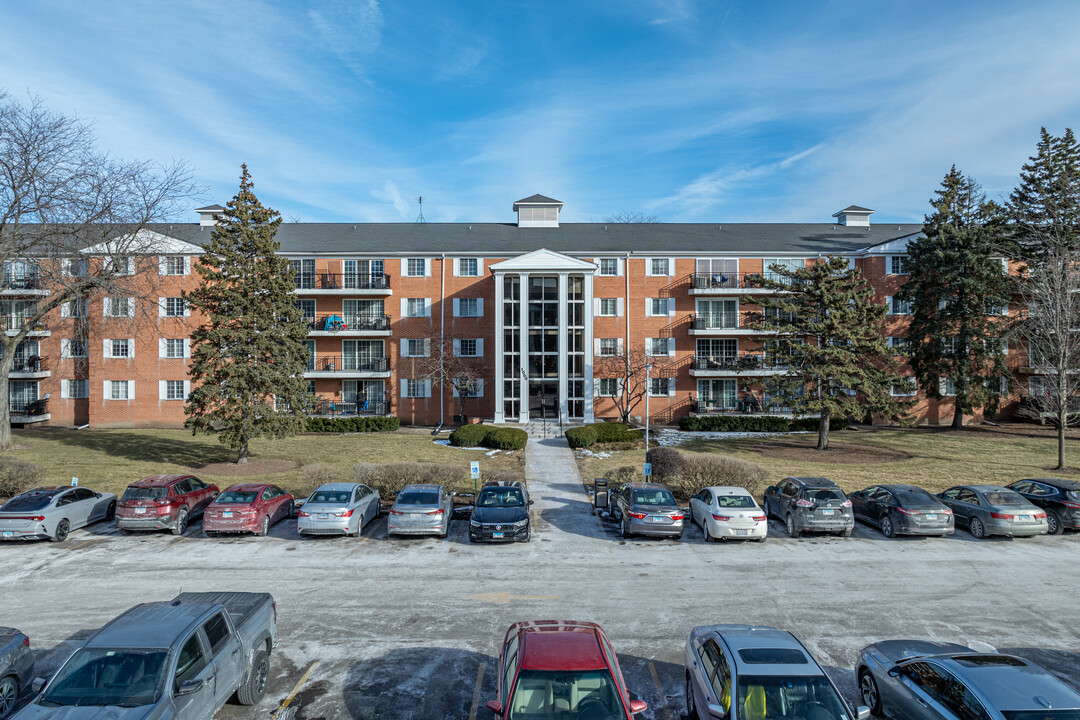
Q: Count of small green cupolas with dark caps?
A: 0